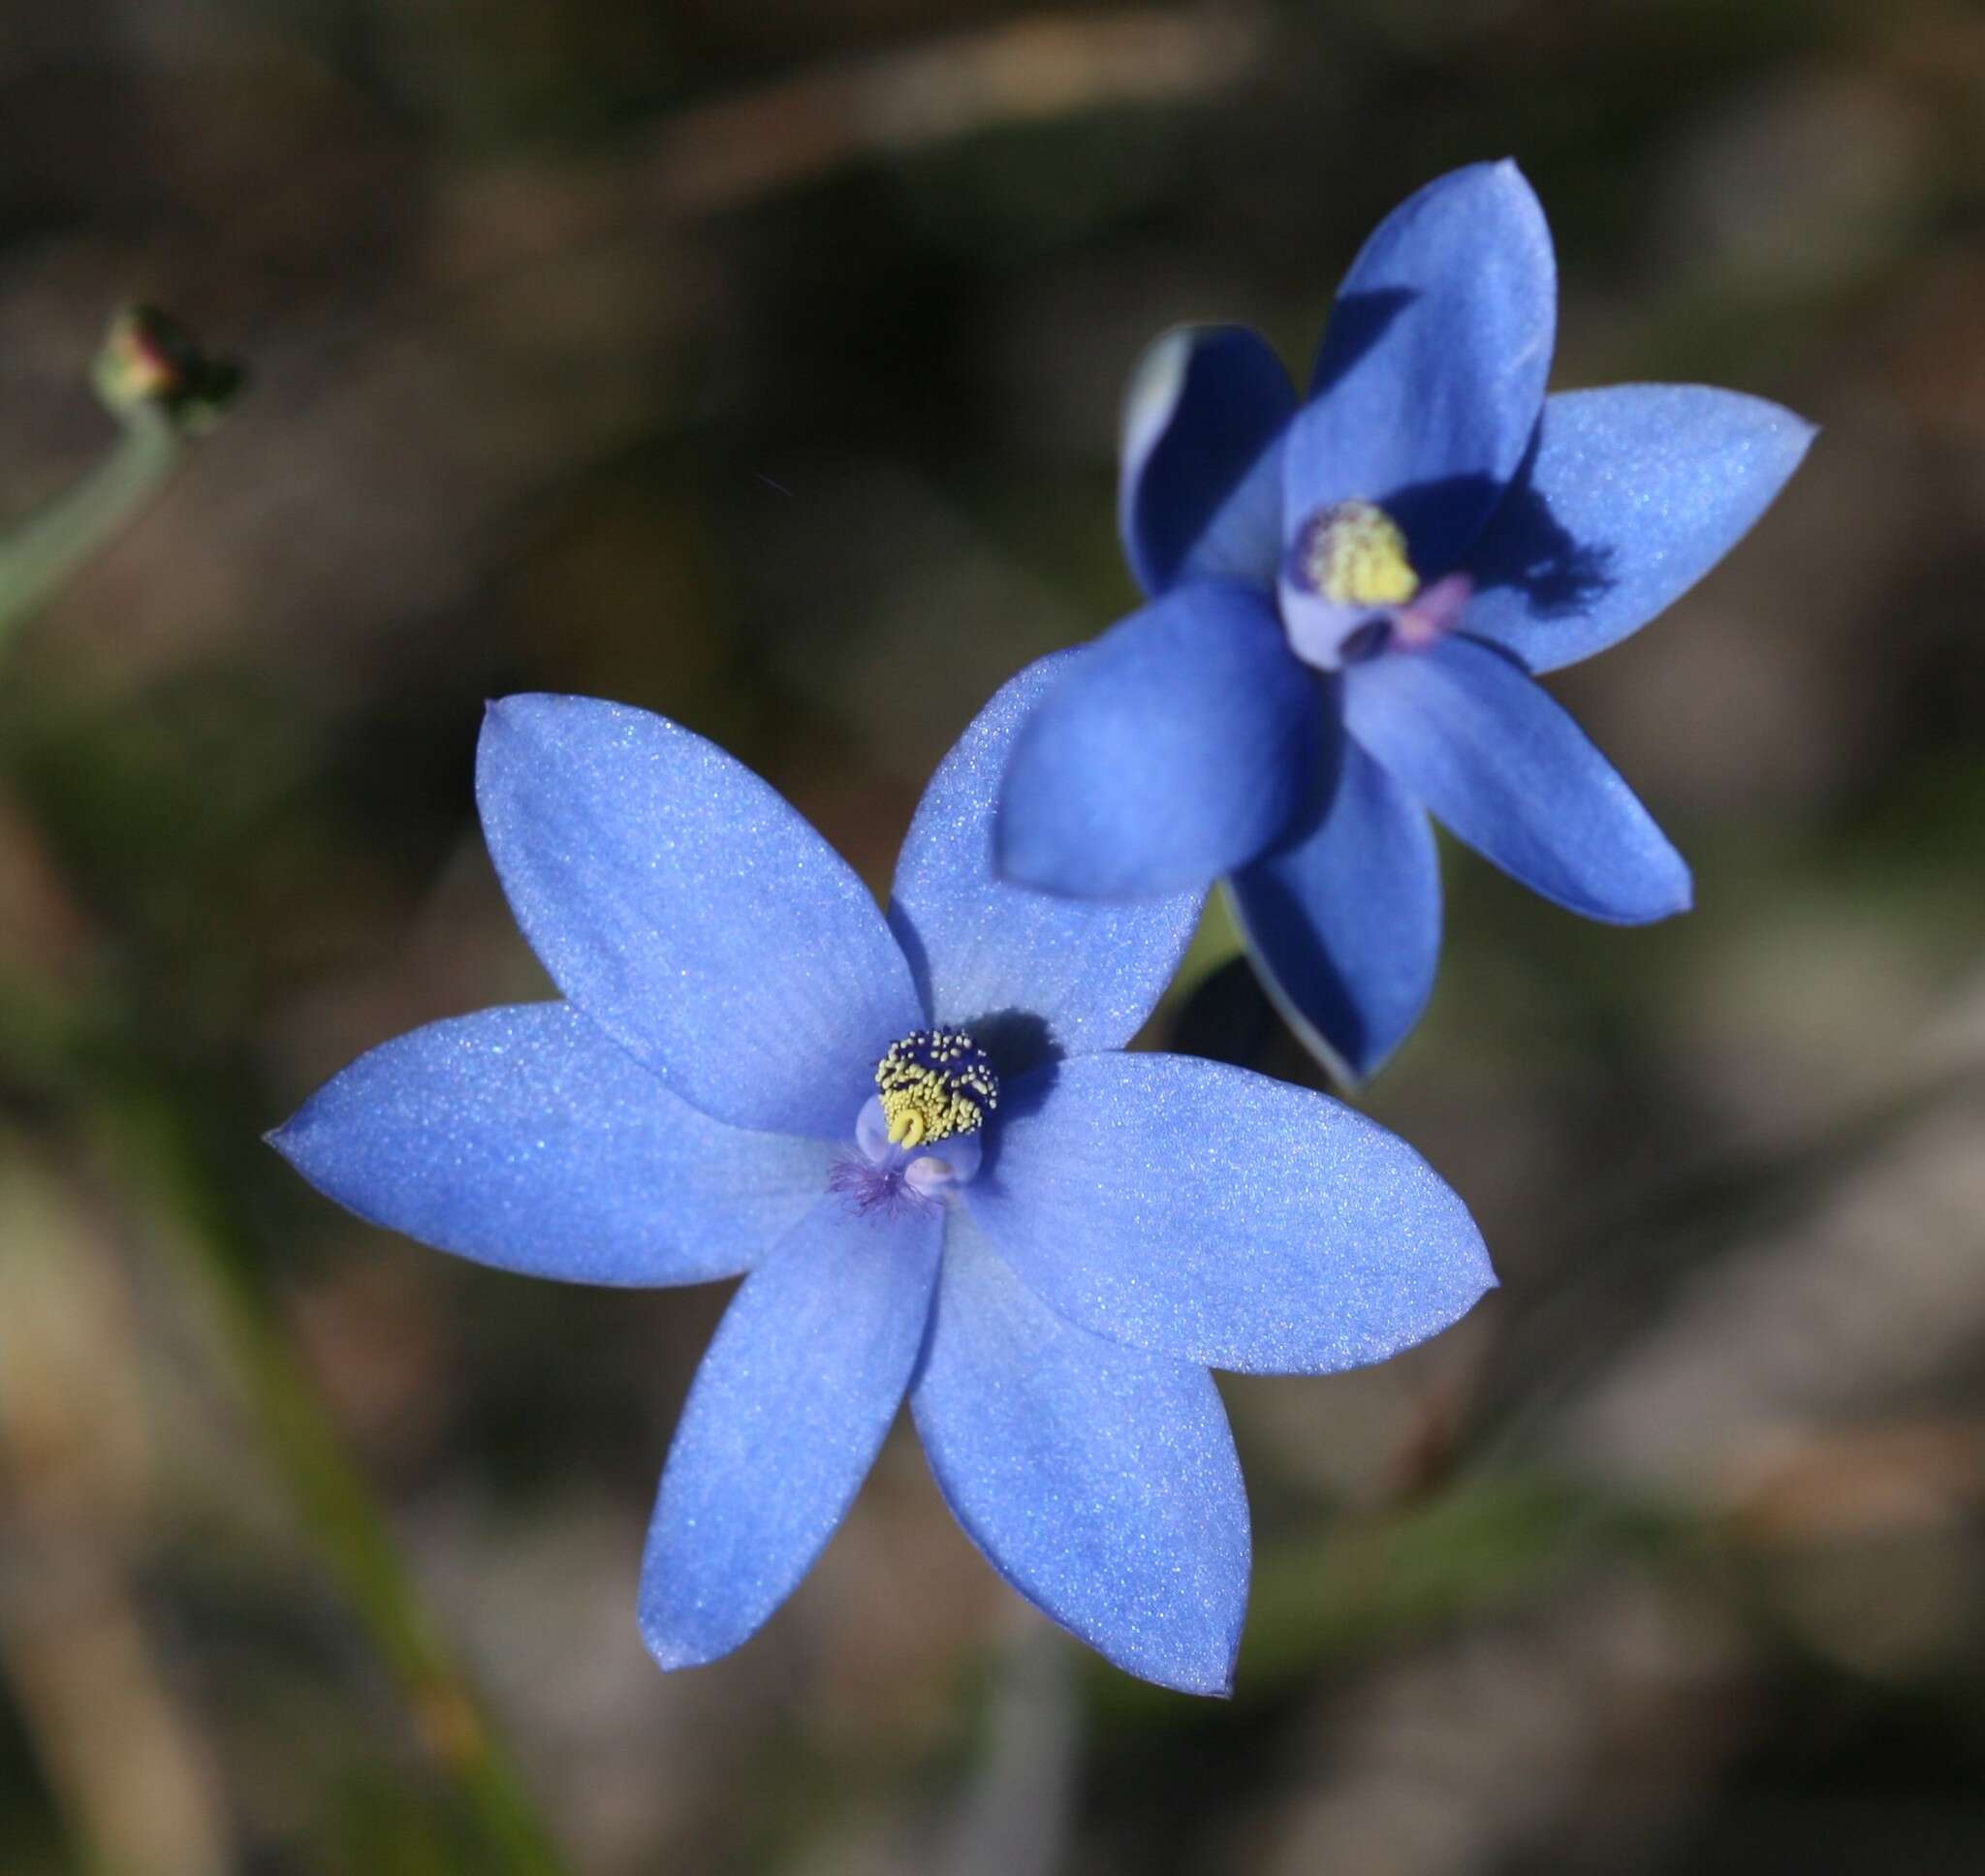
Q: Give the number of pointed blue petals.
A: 12